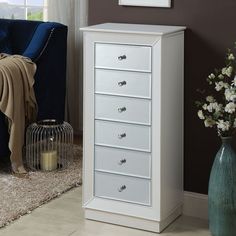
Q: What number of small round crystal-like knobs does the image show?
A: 6